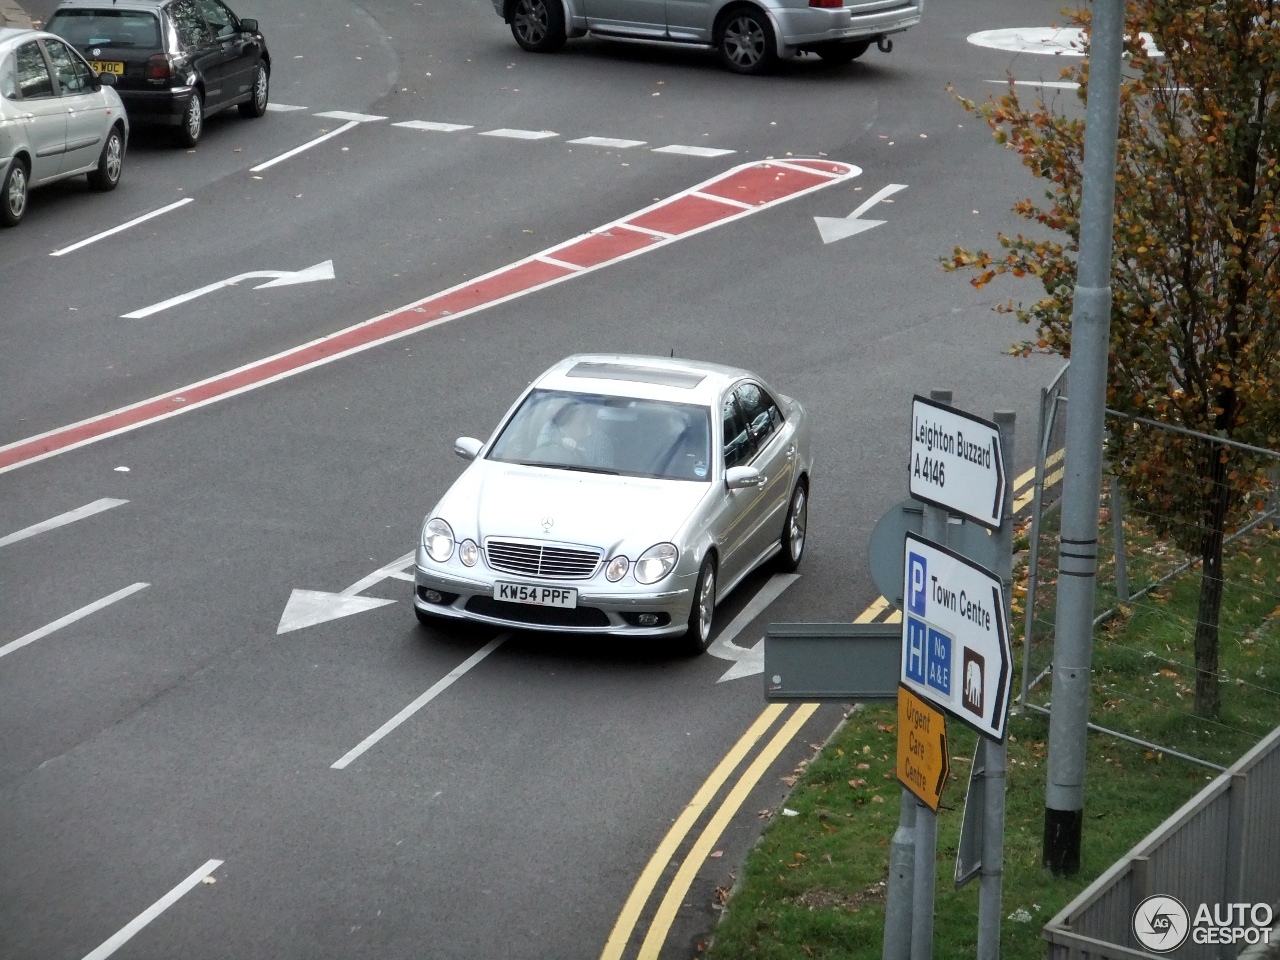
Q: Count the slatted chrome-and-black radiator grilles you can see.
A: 1